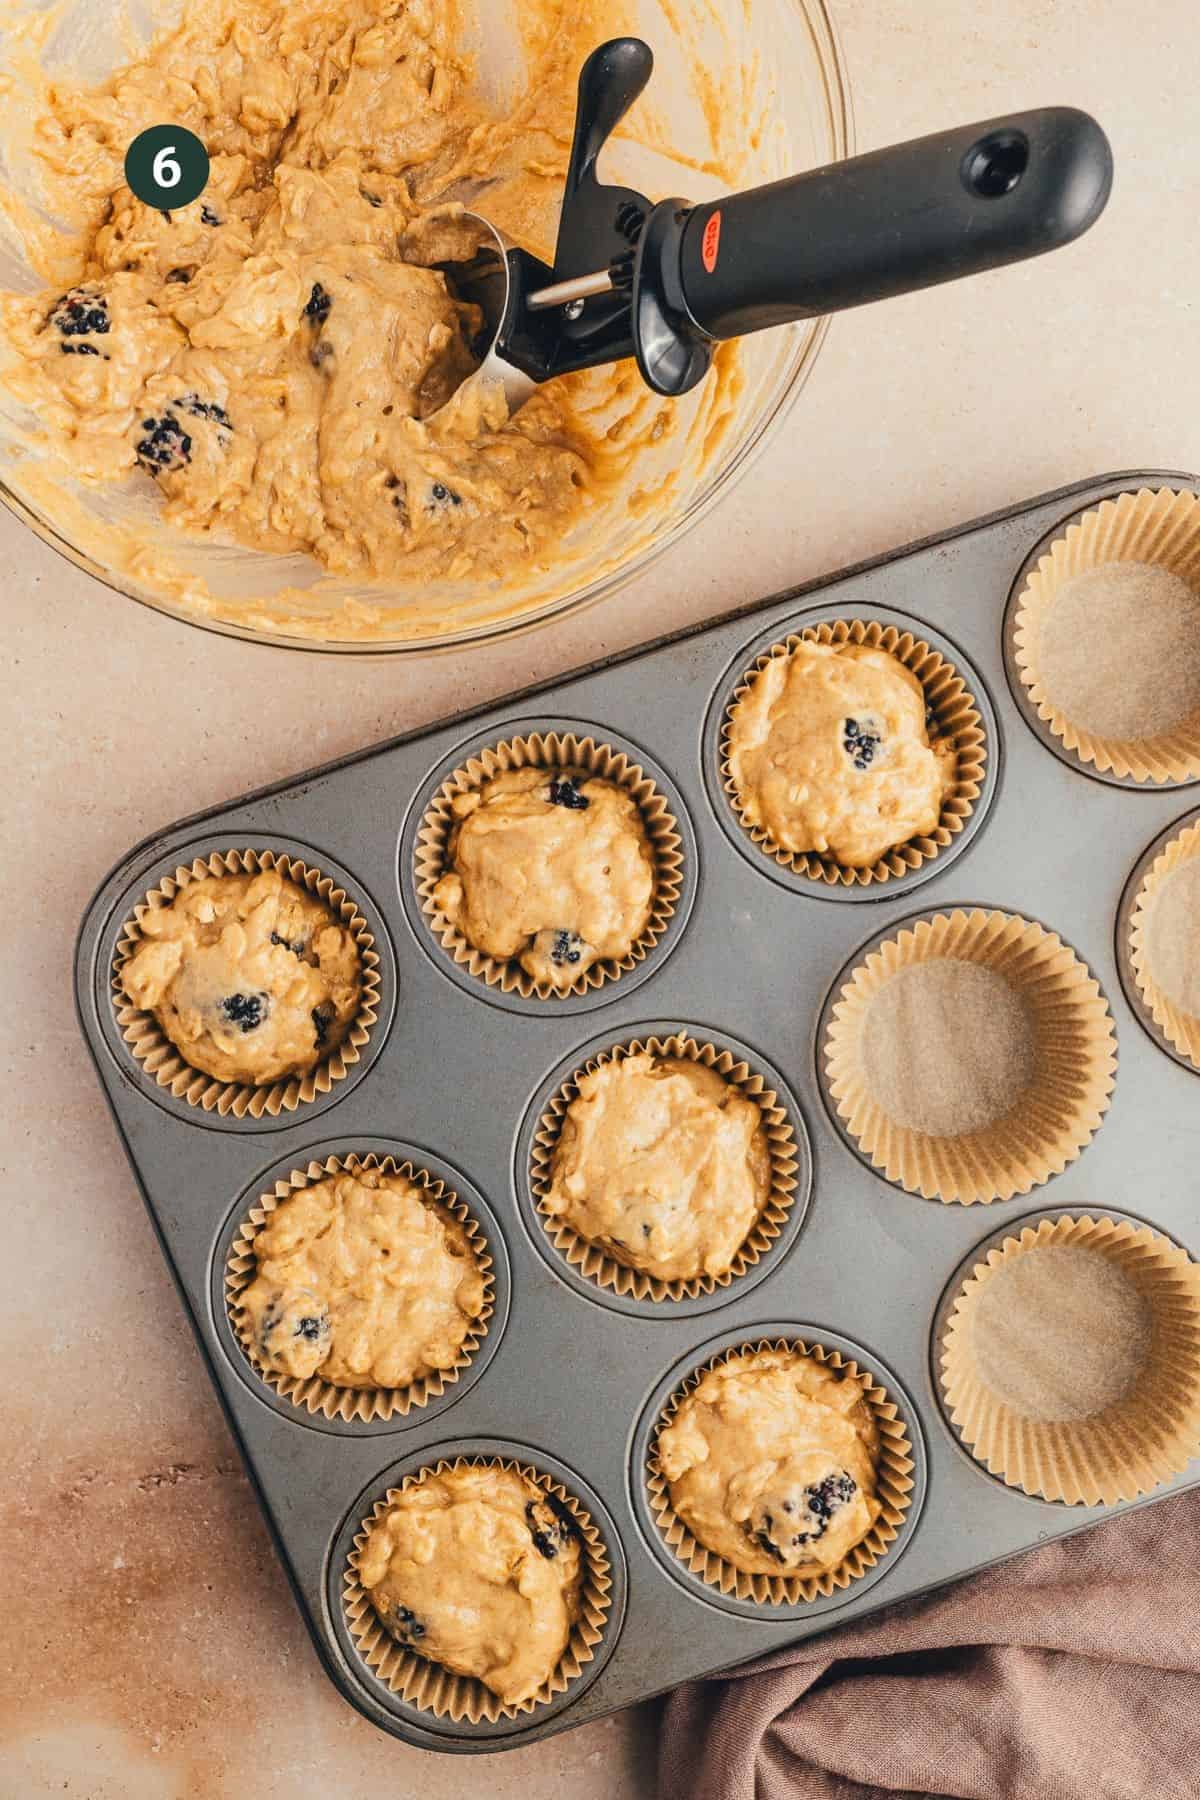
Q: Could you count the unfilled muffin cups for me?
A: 4